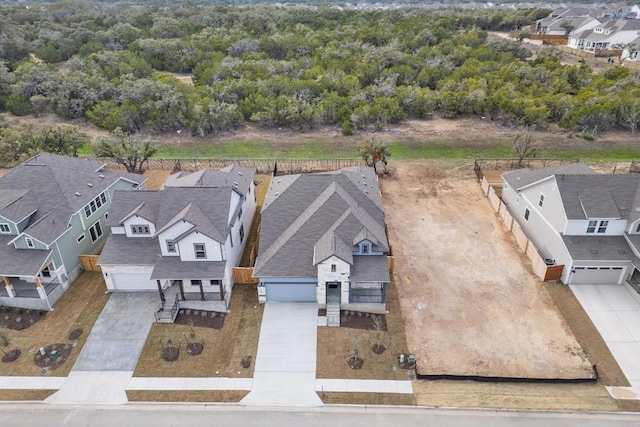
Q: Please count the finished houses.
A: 4